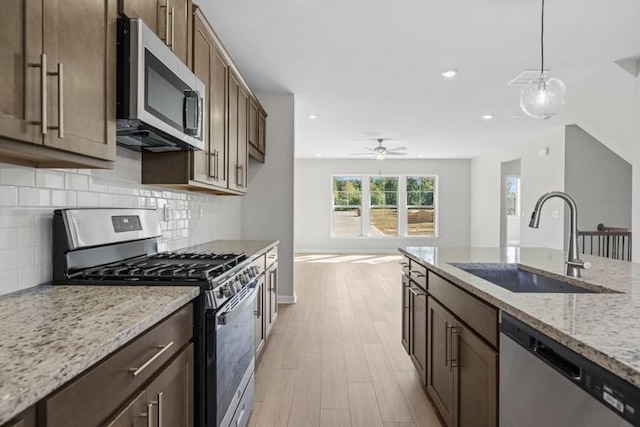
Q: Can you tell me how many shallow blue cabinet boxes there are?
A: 0